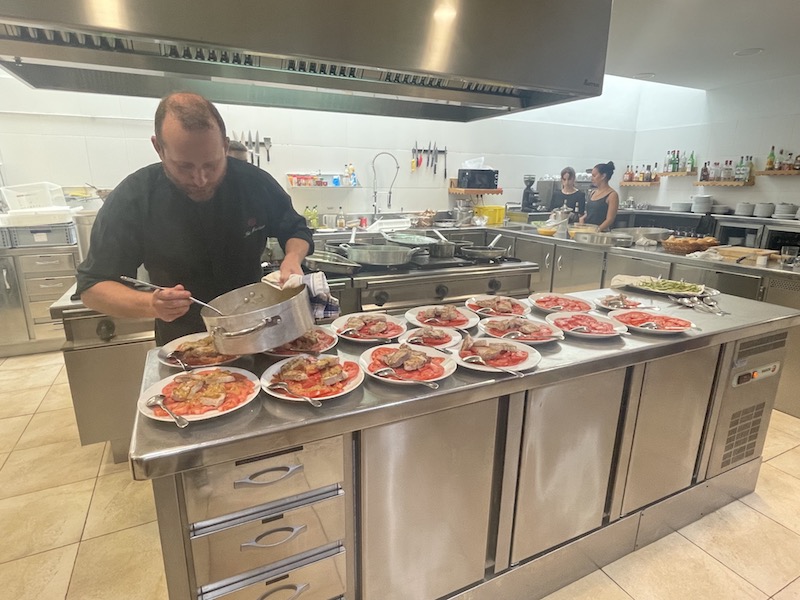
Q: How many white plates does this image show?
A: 15